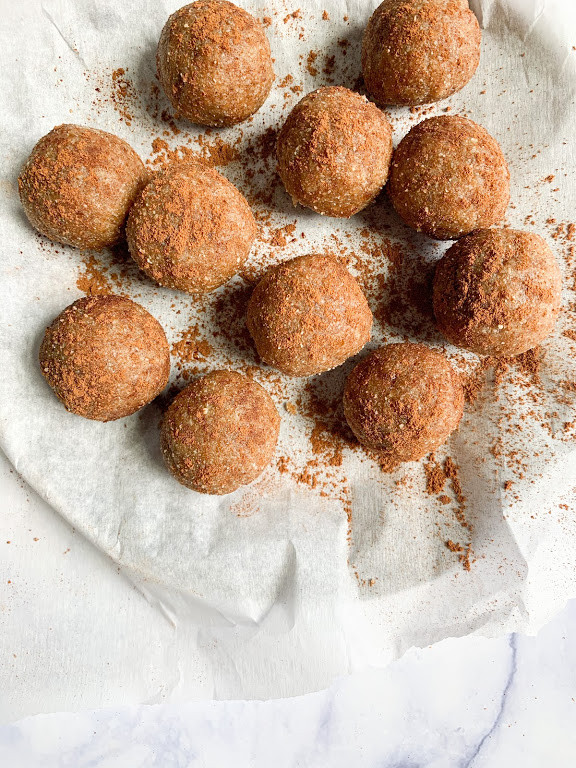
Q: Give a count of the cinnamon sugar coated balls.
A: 11